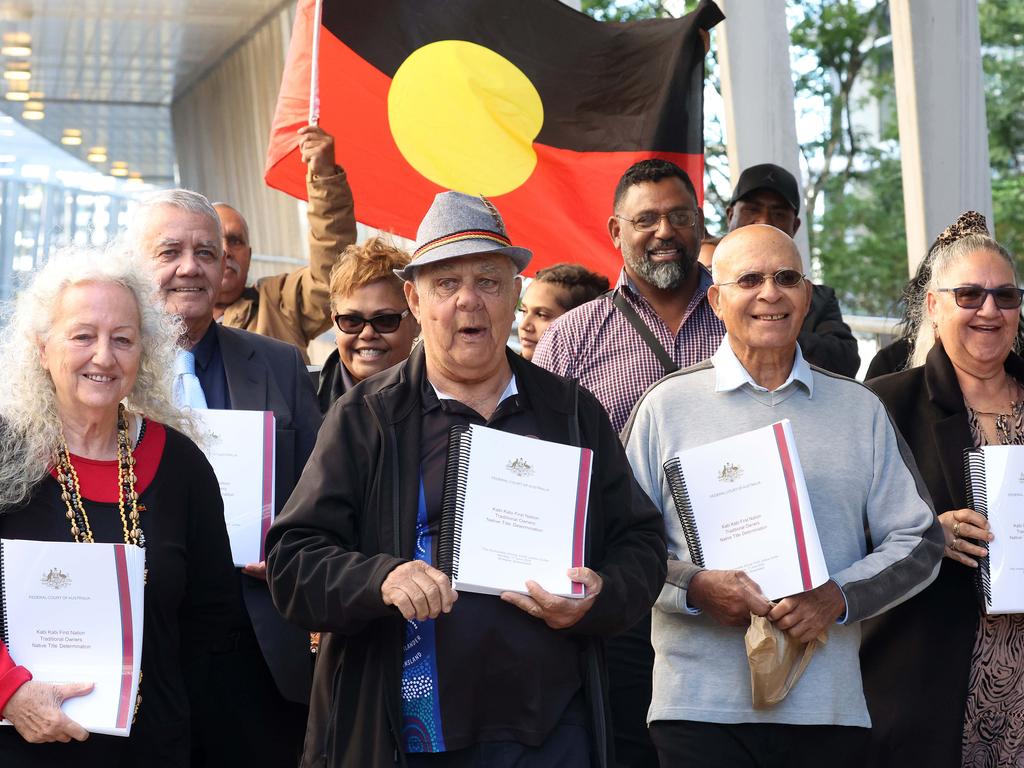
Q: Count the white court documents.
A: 5